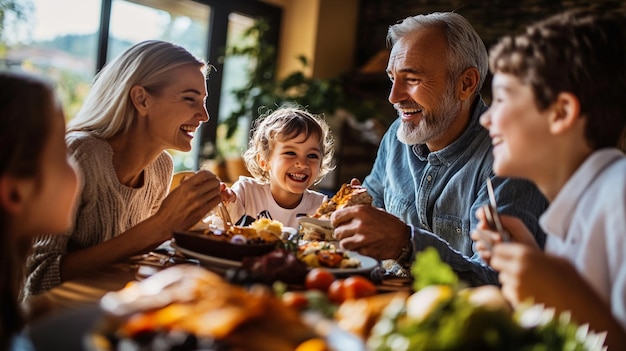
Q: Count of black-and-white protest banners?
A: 0